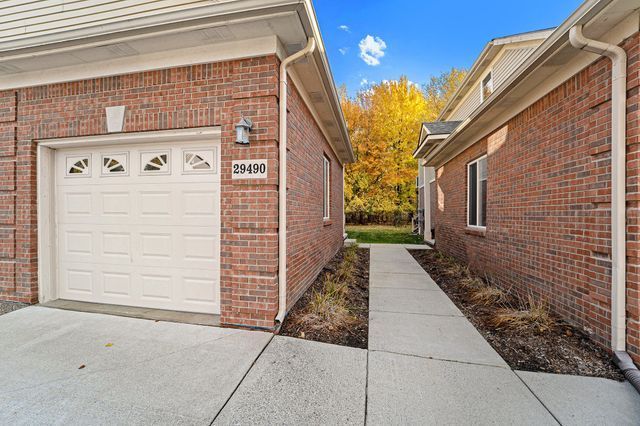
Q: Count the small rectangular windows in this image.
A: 4